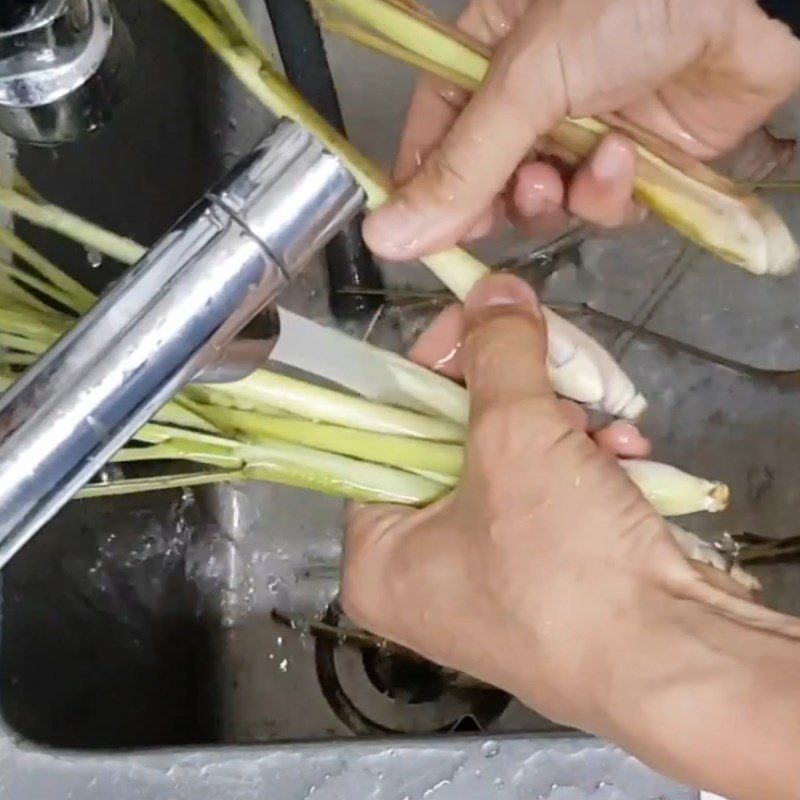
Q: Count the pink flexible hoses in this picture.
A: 0